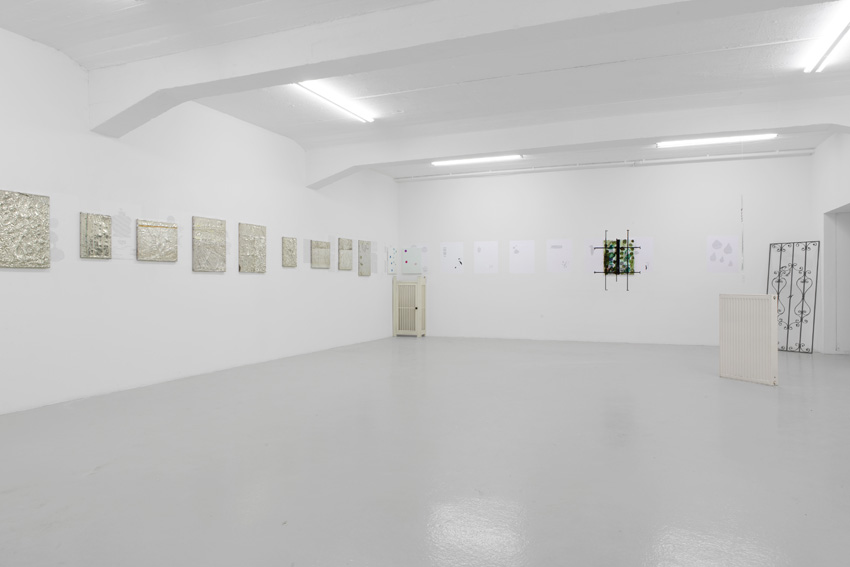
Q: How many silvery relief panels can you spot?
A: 9